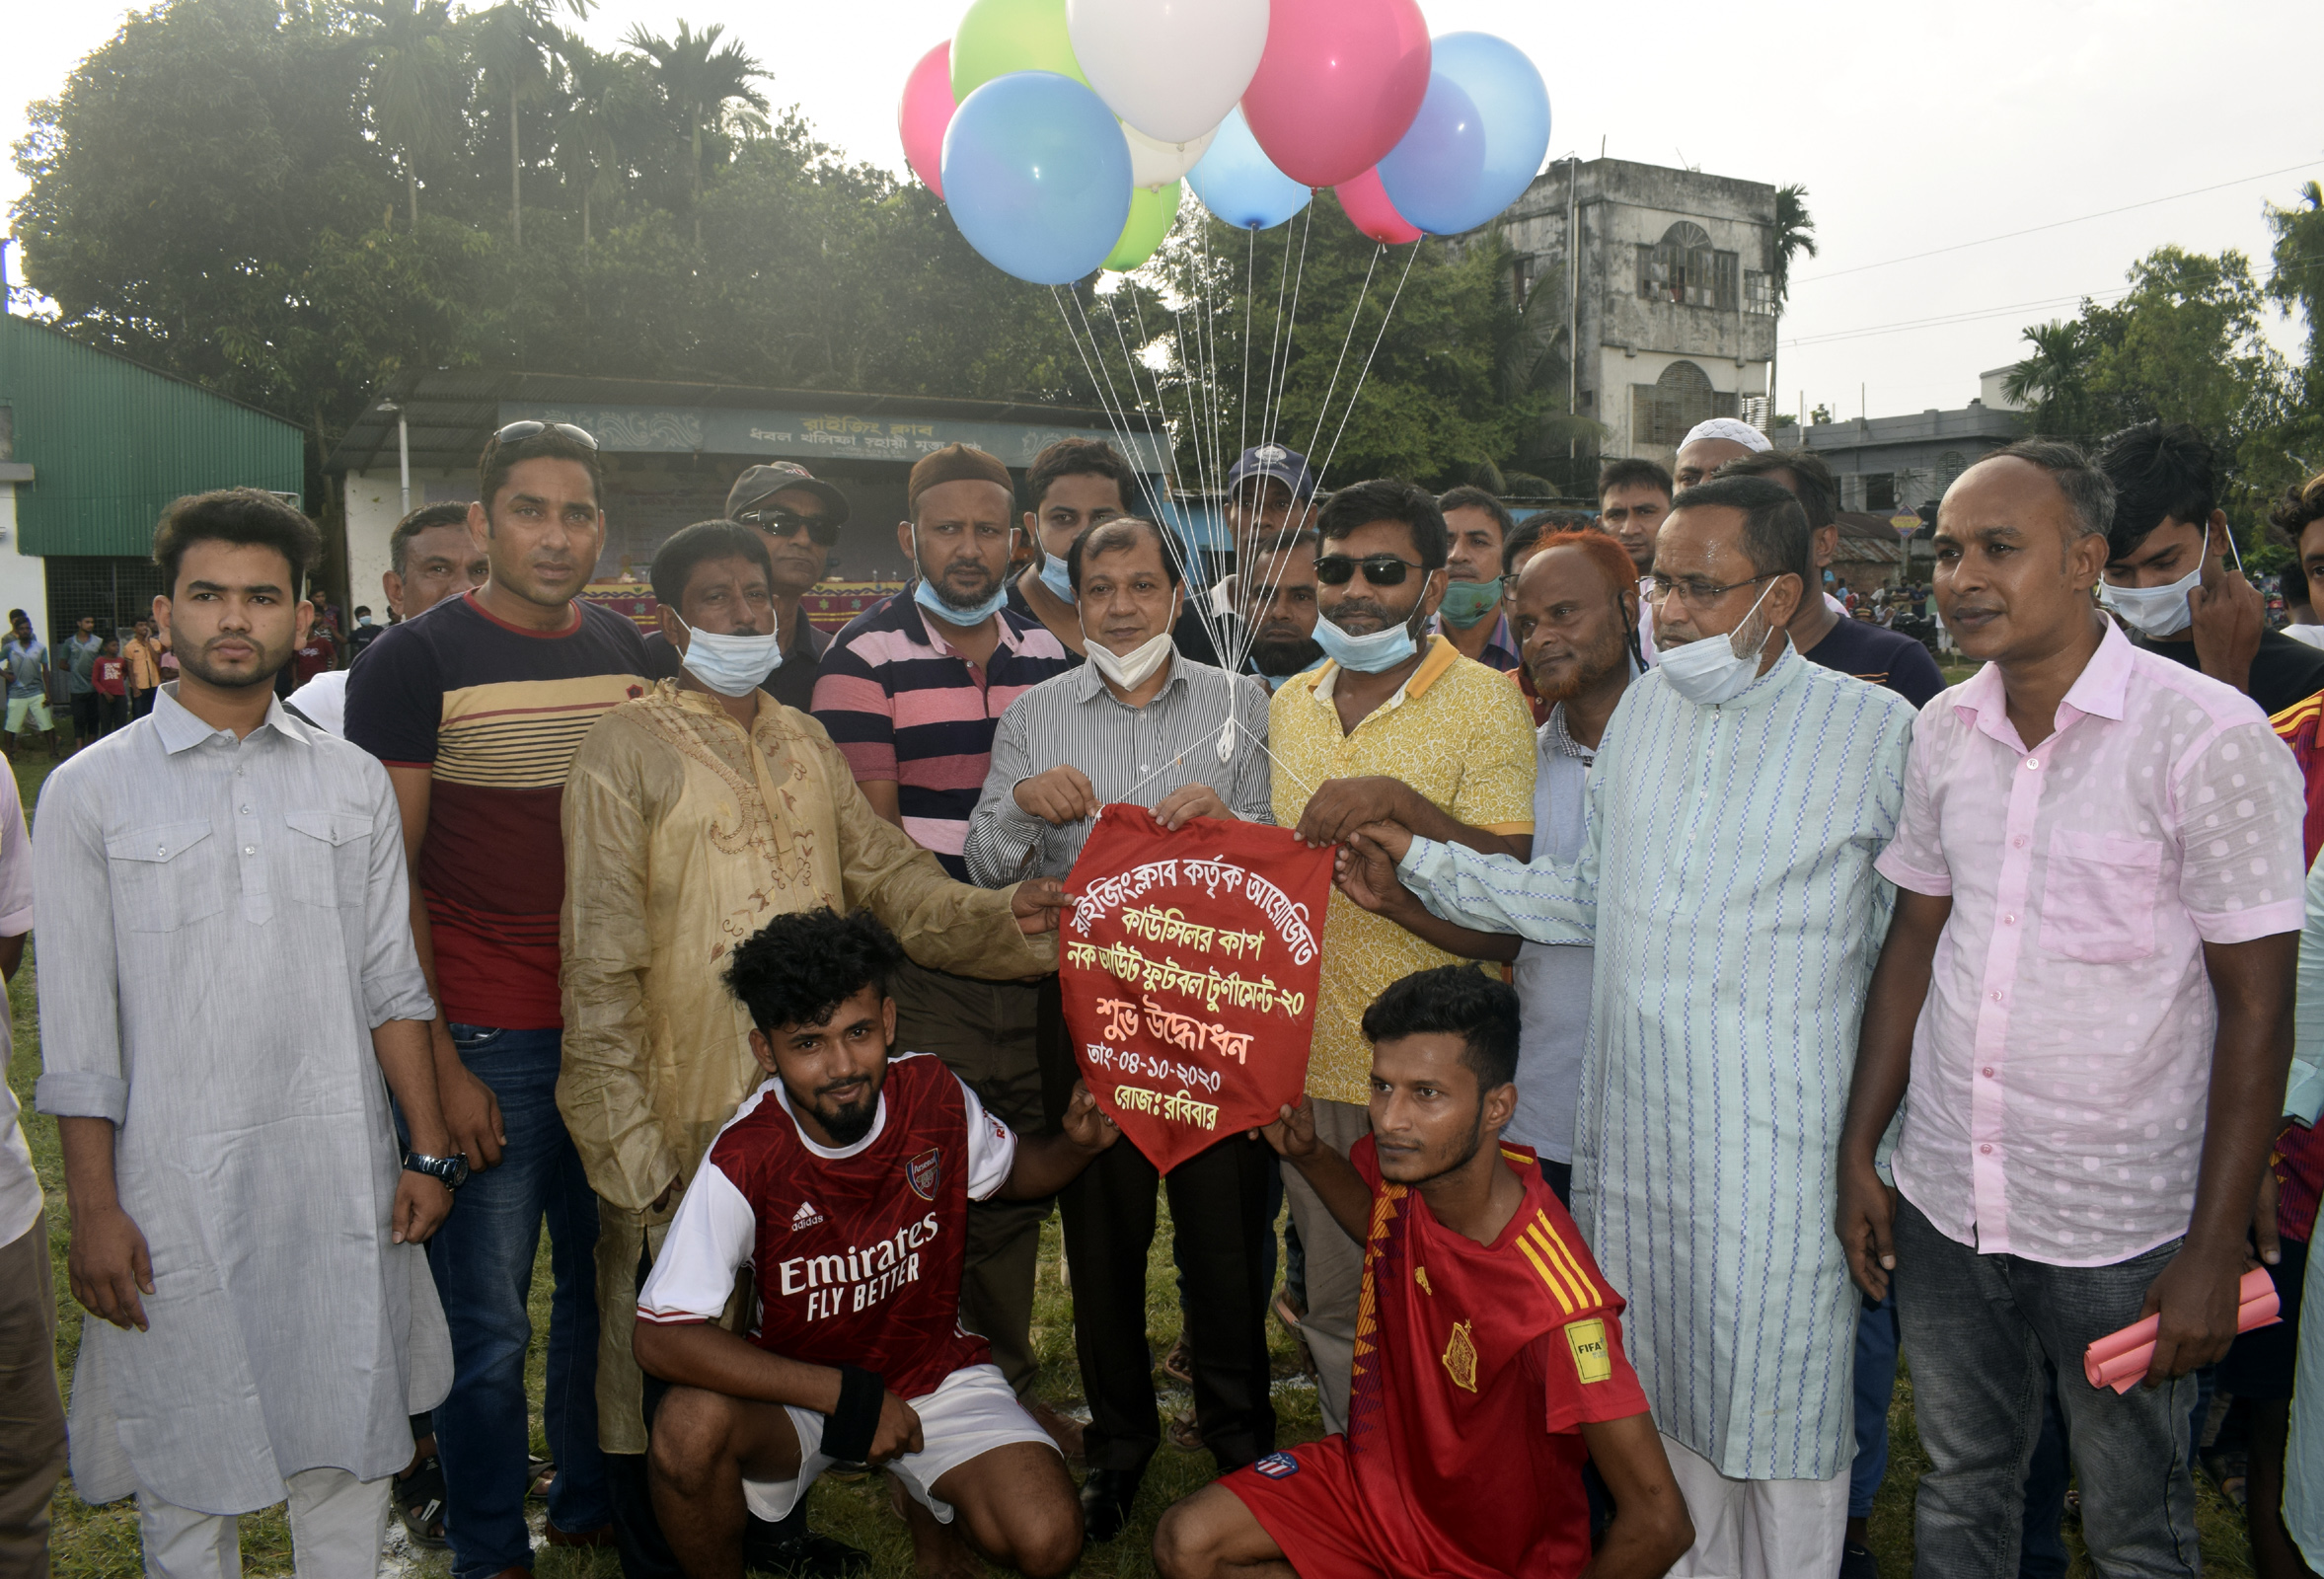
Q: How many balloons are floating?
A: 10